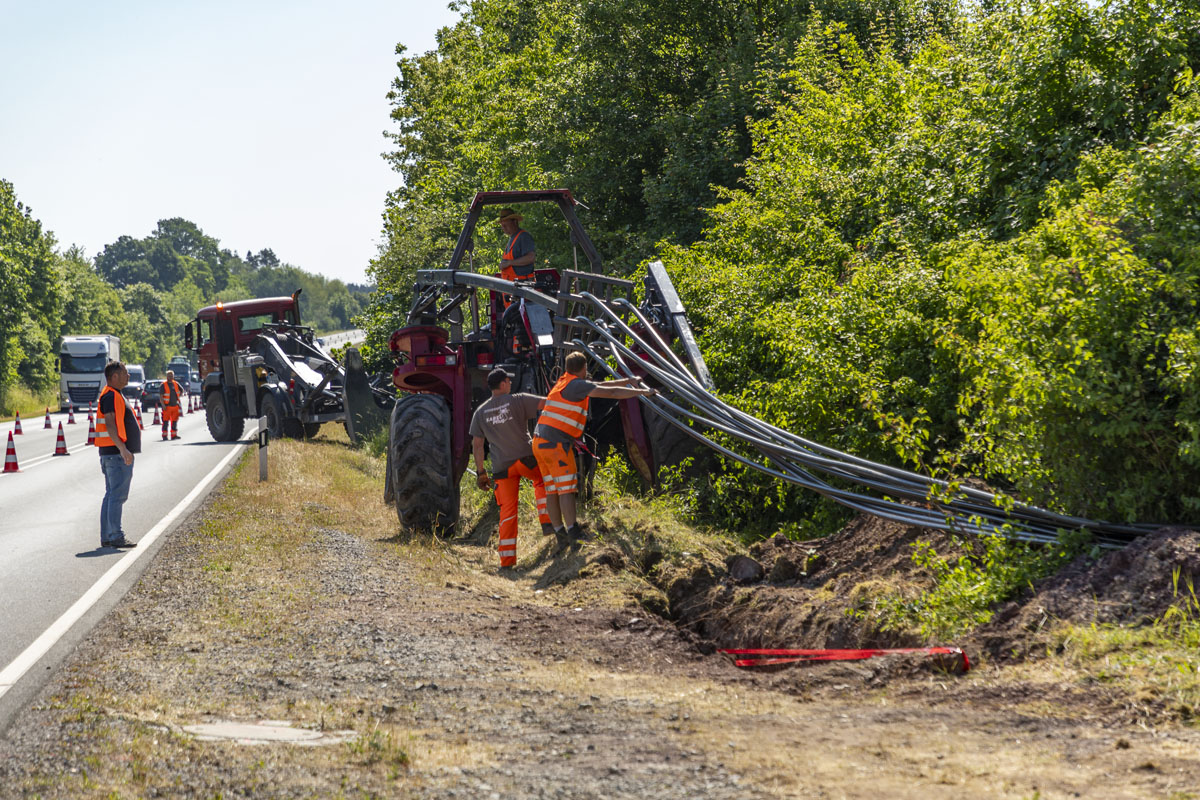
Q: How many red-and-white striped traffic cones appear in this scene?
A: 14